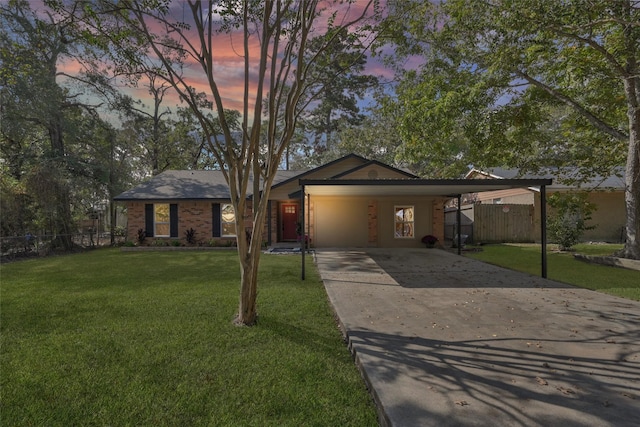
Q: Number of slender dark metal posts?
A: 4